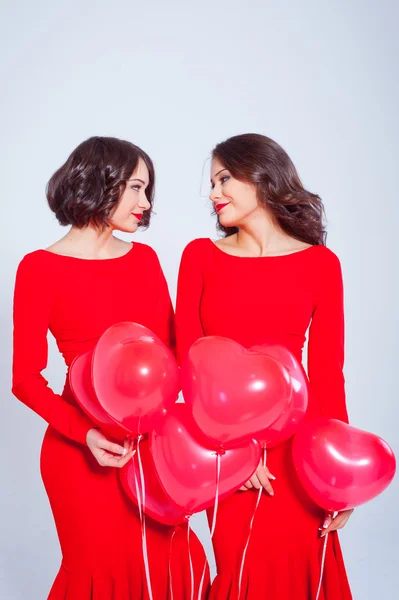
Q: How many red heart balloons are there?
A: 7